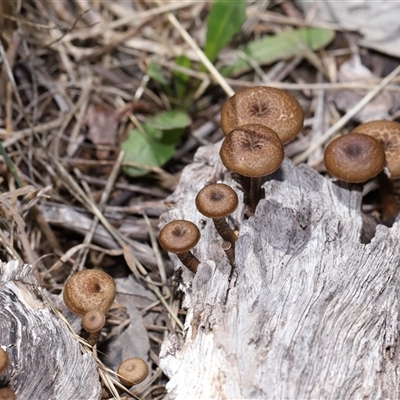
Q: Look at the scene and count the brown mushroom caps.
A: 12